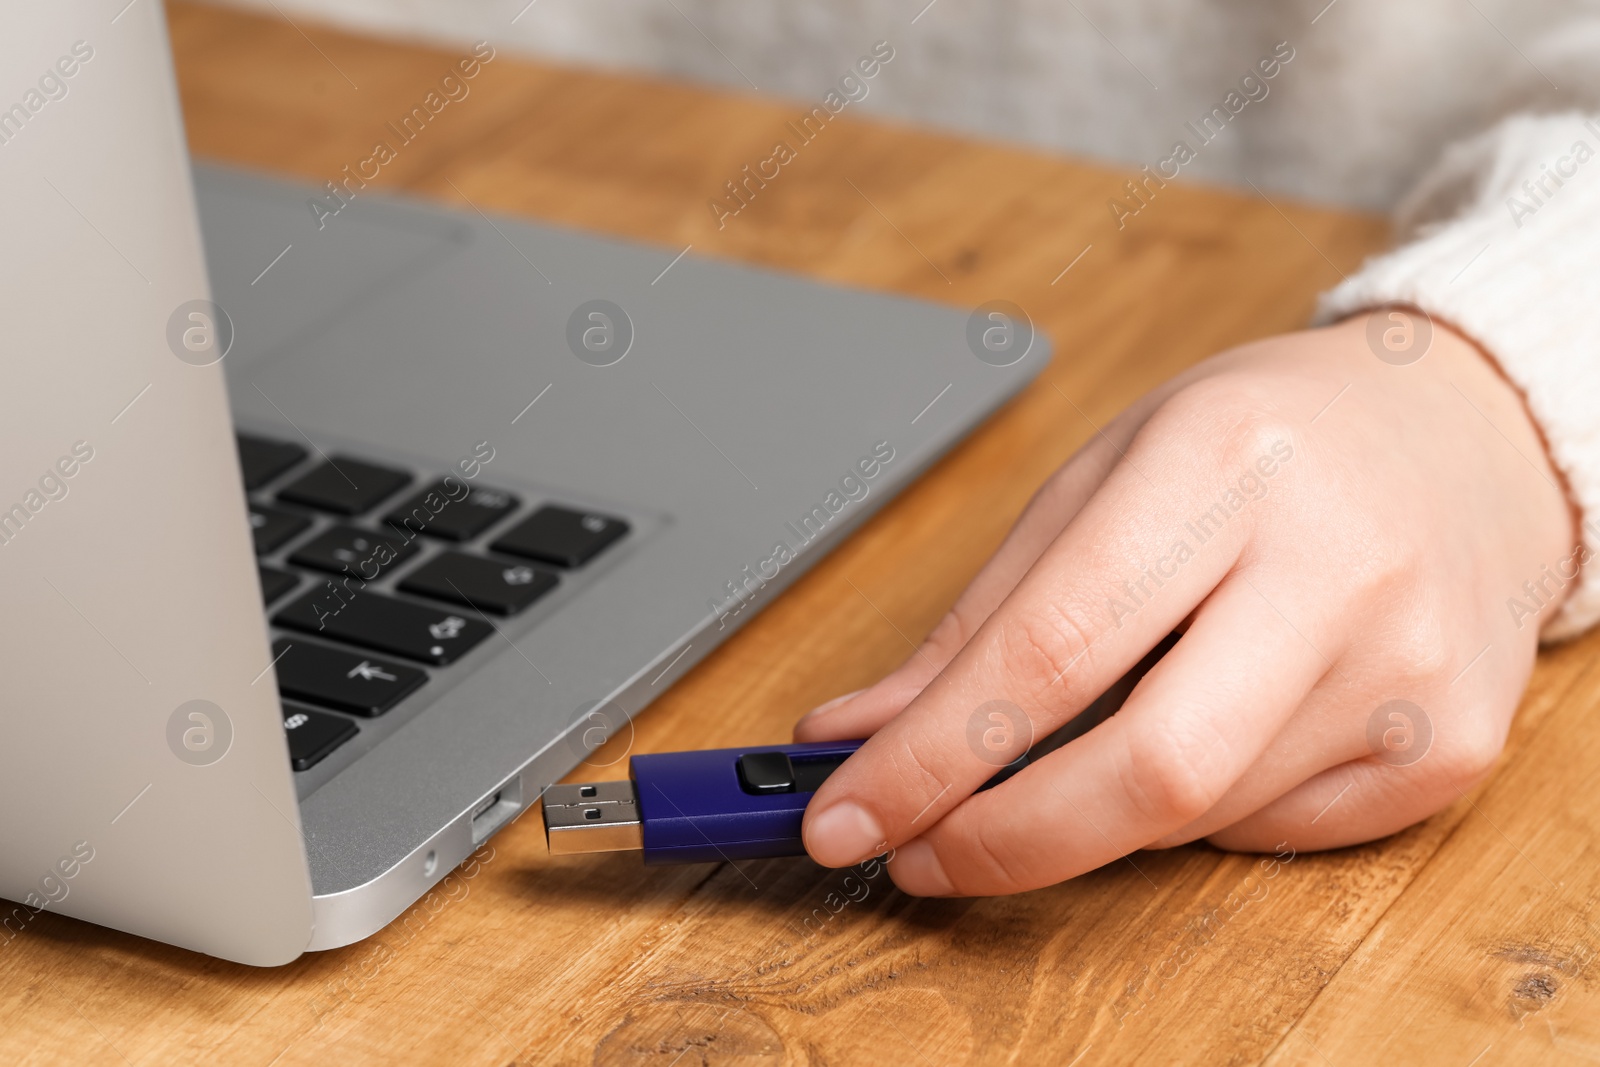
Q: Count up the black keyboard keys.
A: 11